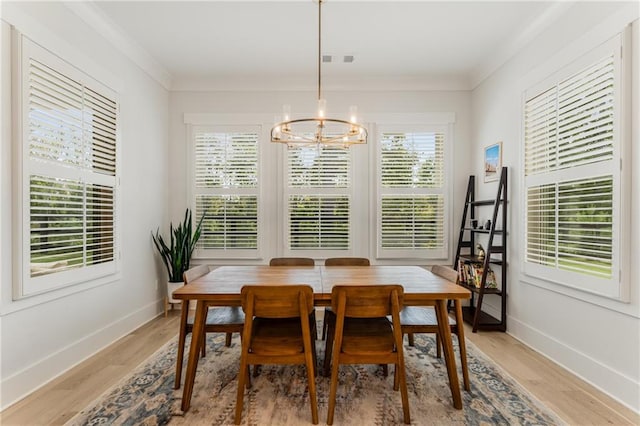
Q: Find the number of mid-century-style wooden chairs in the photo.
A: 6